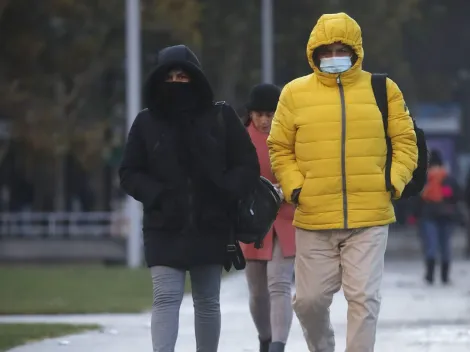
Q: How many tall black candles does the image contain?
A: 0